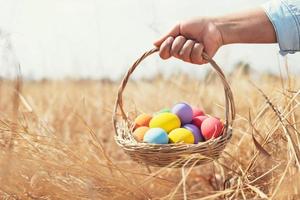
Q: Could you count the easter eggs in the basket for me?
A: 11